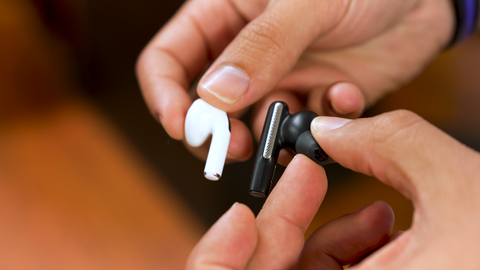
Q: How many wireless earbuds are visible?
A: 2